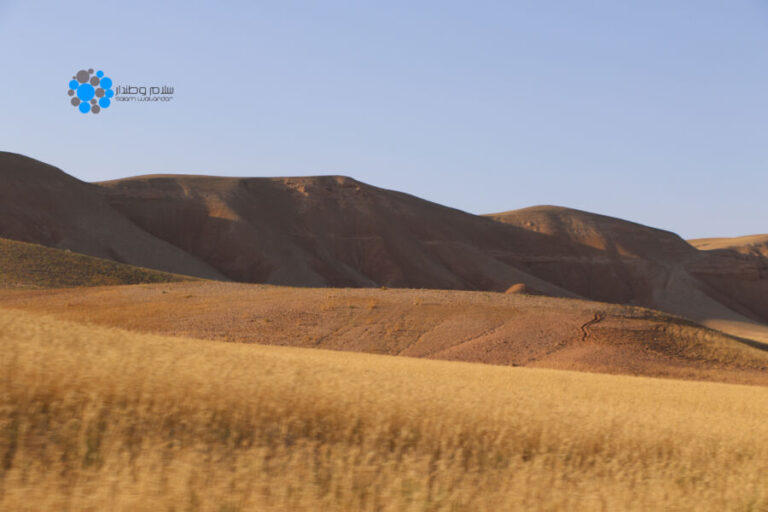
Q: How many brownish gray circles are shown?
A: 9